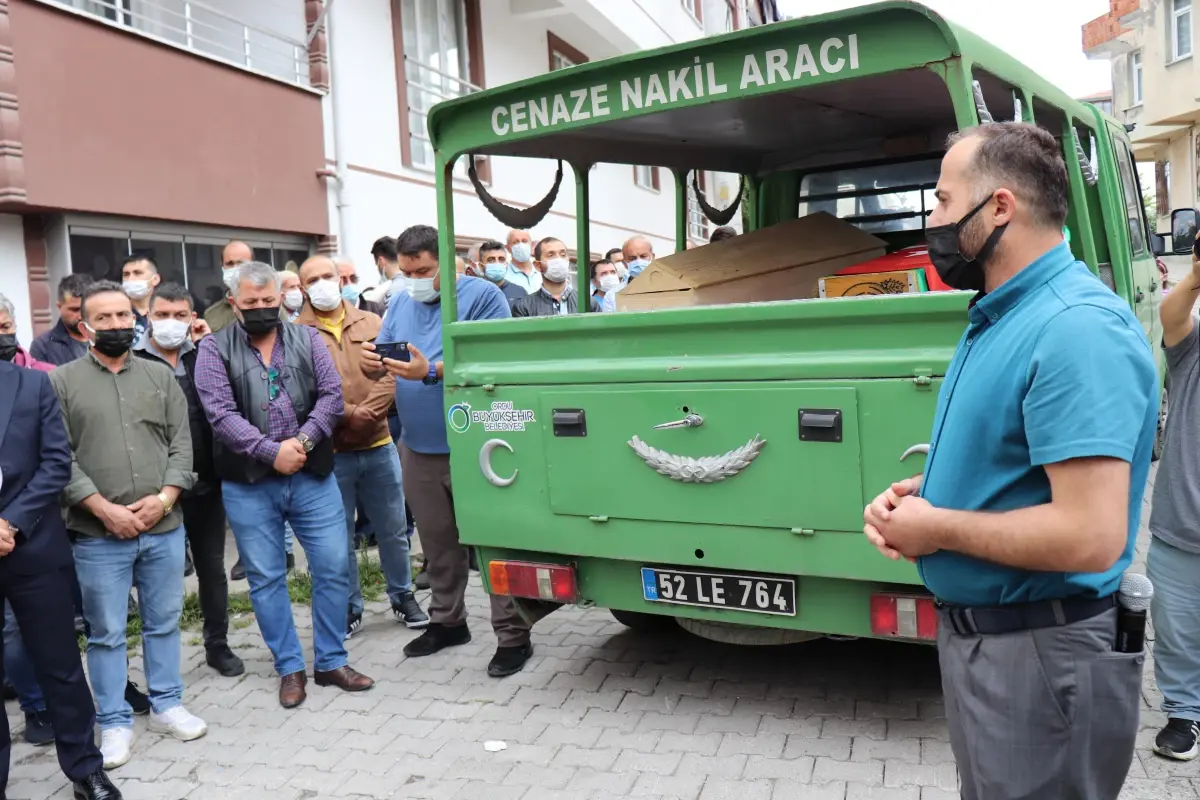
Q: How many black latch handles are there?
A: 2